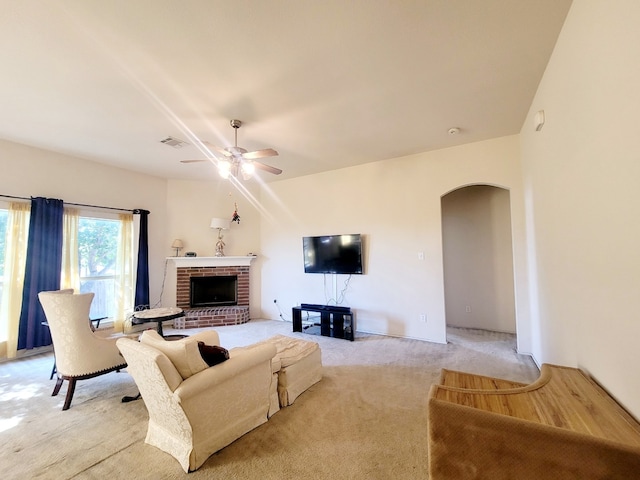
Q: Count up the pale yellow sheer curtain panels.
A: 3